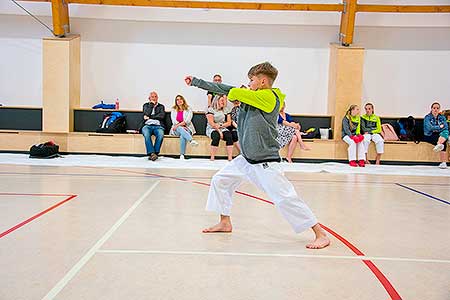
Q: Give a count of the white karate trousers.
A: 3